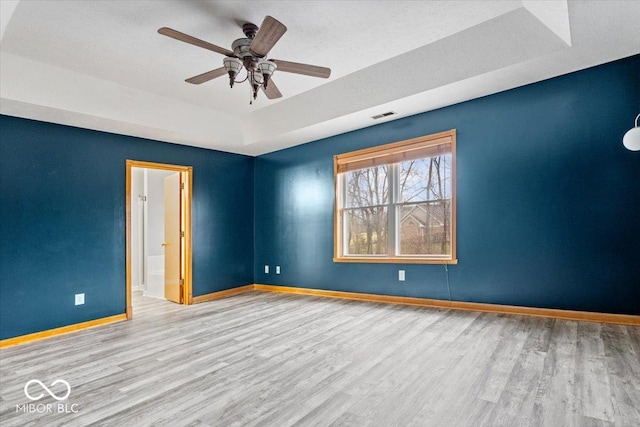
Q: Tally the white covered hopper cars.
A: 0